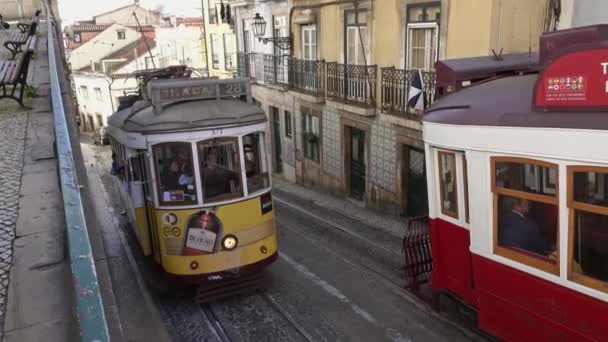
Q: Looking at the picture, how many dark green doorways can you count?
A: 3